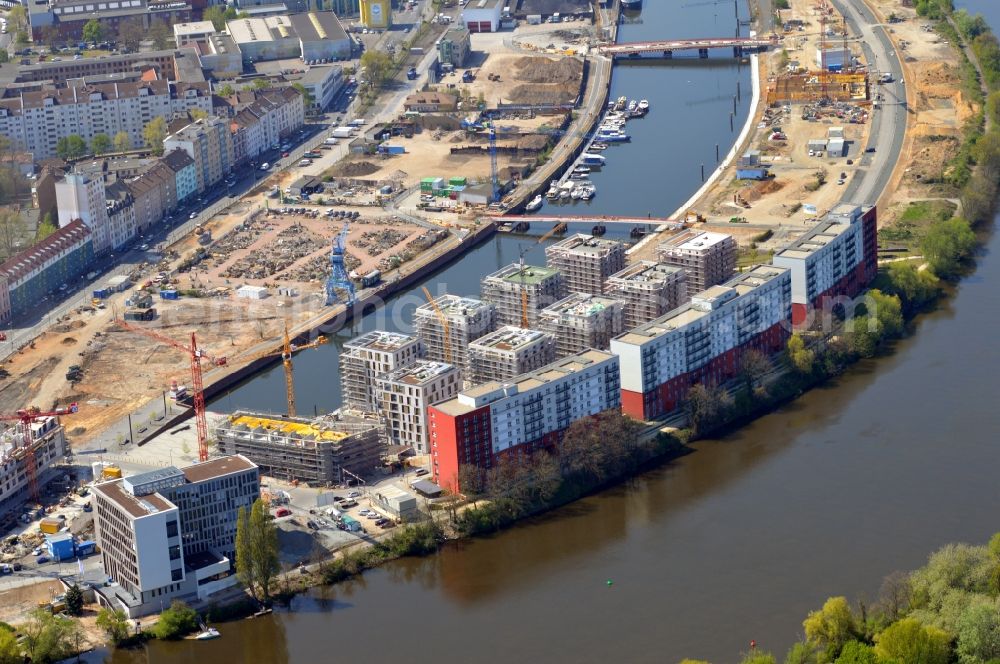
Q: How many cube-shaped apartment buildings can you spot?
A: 9